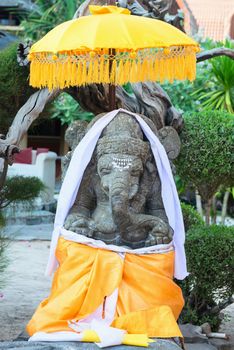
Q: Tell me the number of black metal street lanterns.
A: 0